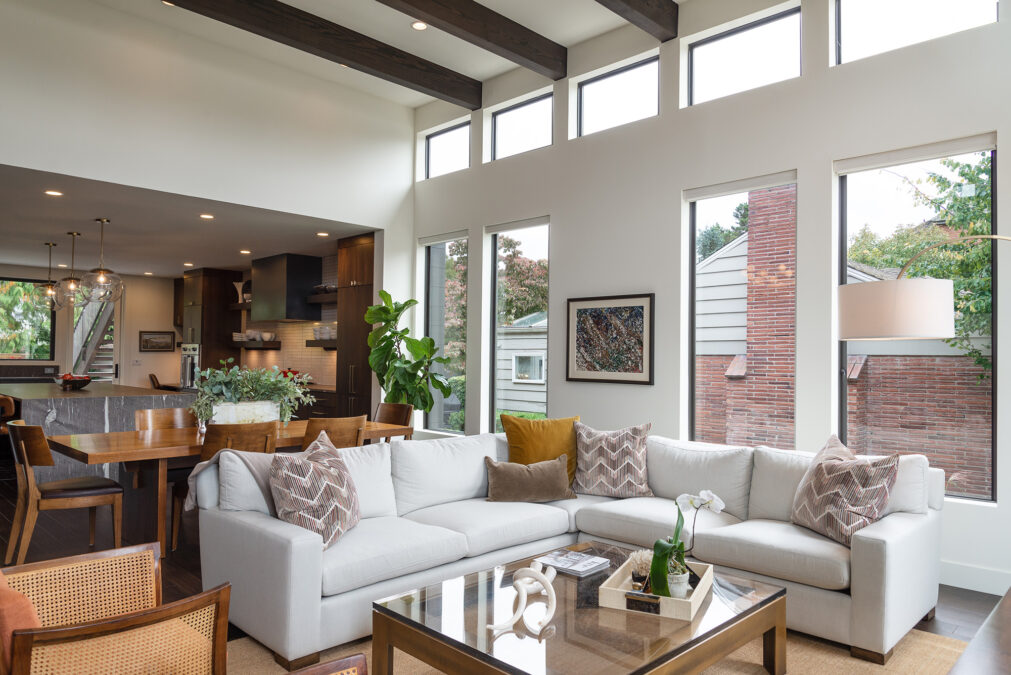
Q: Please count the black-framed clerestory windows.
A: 5